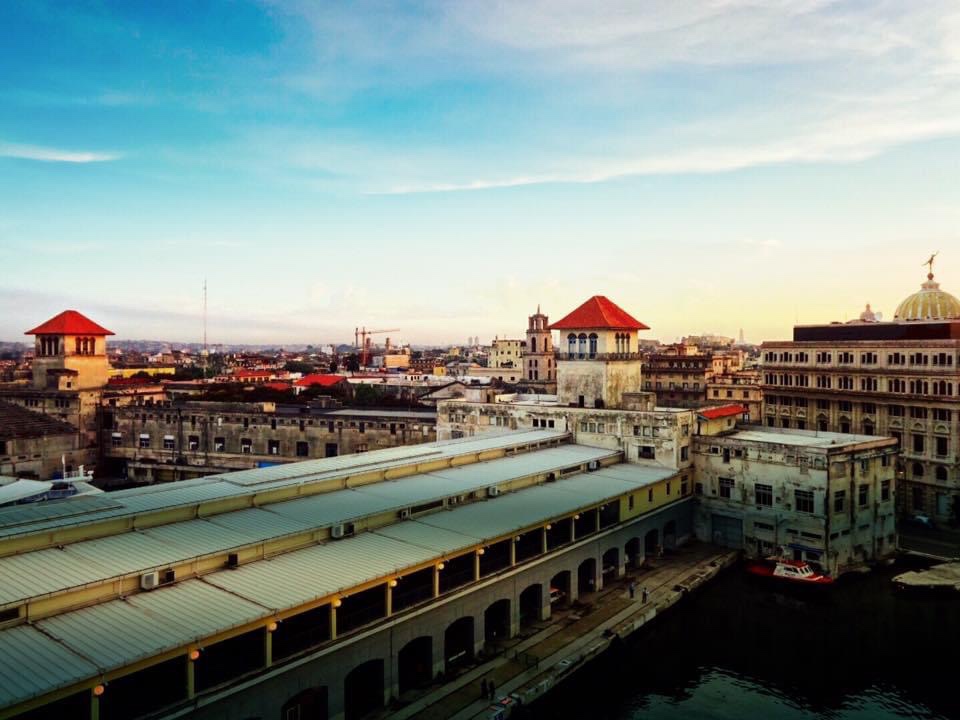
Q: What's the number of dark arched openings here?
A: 12